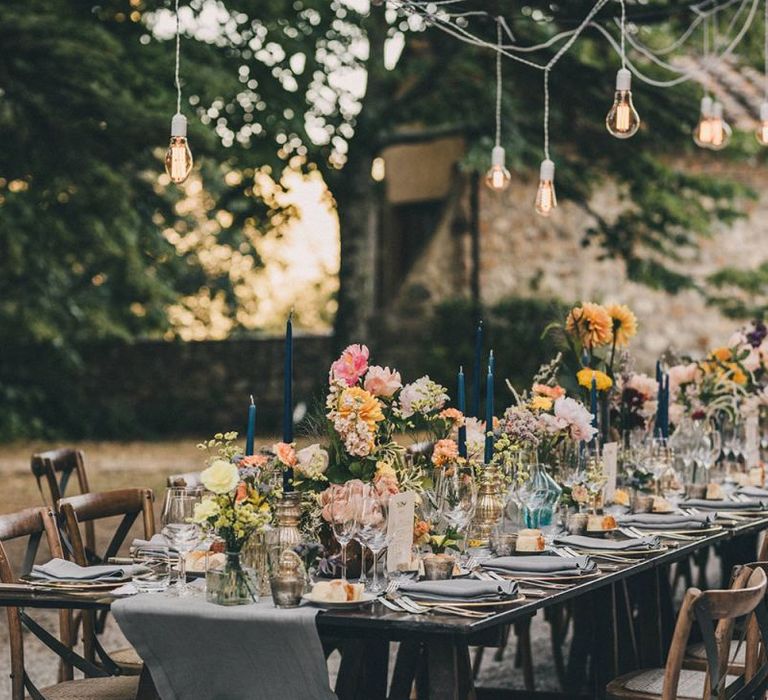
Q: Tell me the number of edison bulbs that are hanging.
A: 7